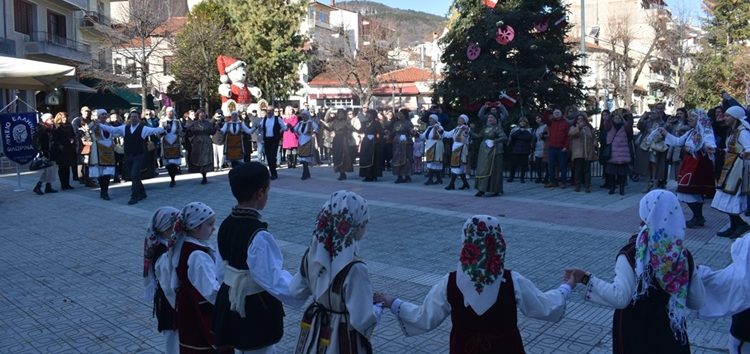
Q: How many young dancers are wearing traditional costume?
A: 7